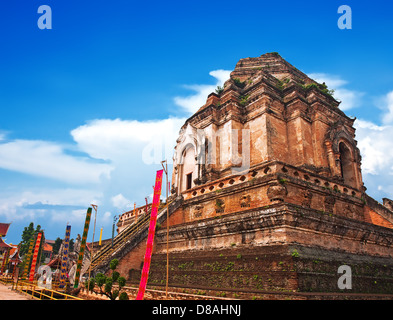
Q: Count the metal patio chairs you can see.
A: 0